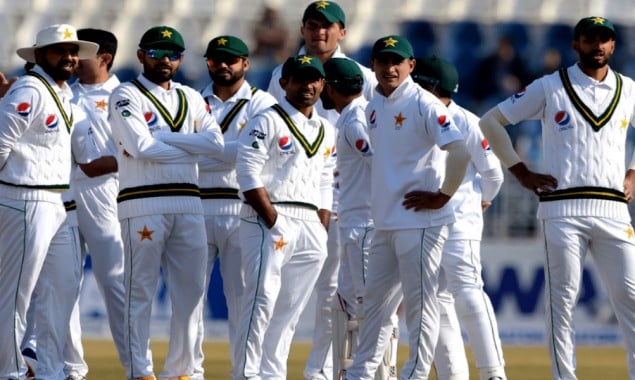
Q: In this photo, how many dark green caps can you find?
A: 8